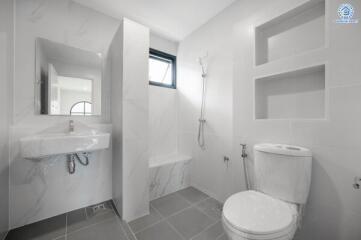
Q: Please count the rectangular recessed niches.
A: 2